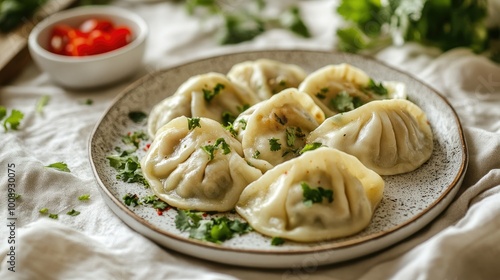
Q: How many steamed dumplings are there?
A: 7